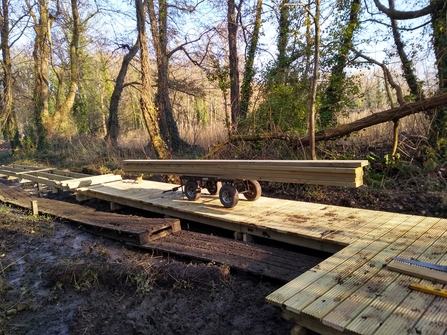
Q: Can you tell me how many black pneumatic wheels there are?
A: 4